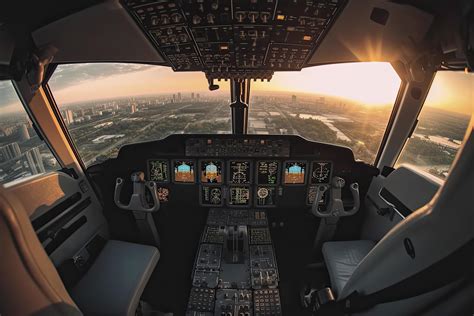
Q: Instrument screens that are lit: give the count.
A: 12